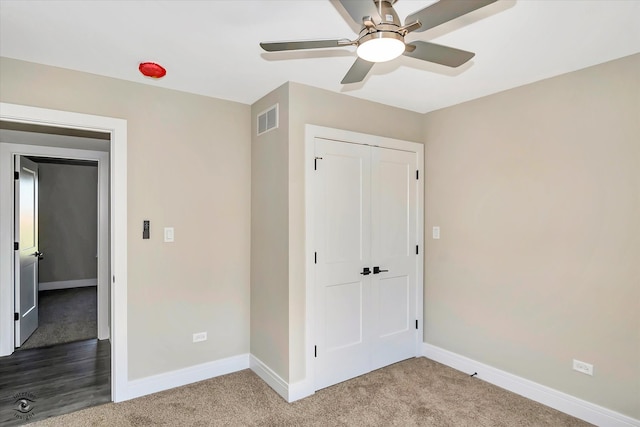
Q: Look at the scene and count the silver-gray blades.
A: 5